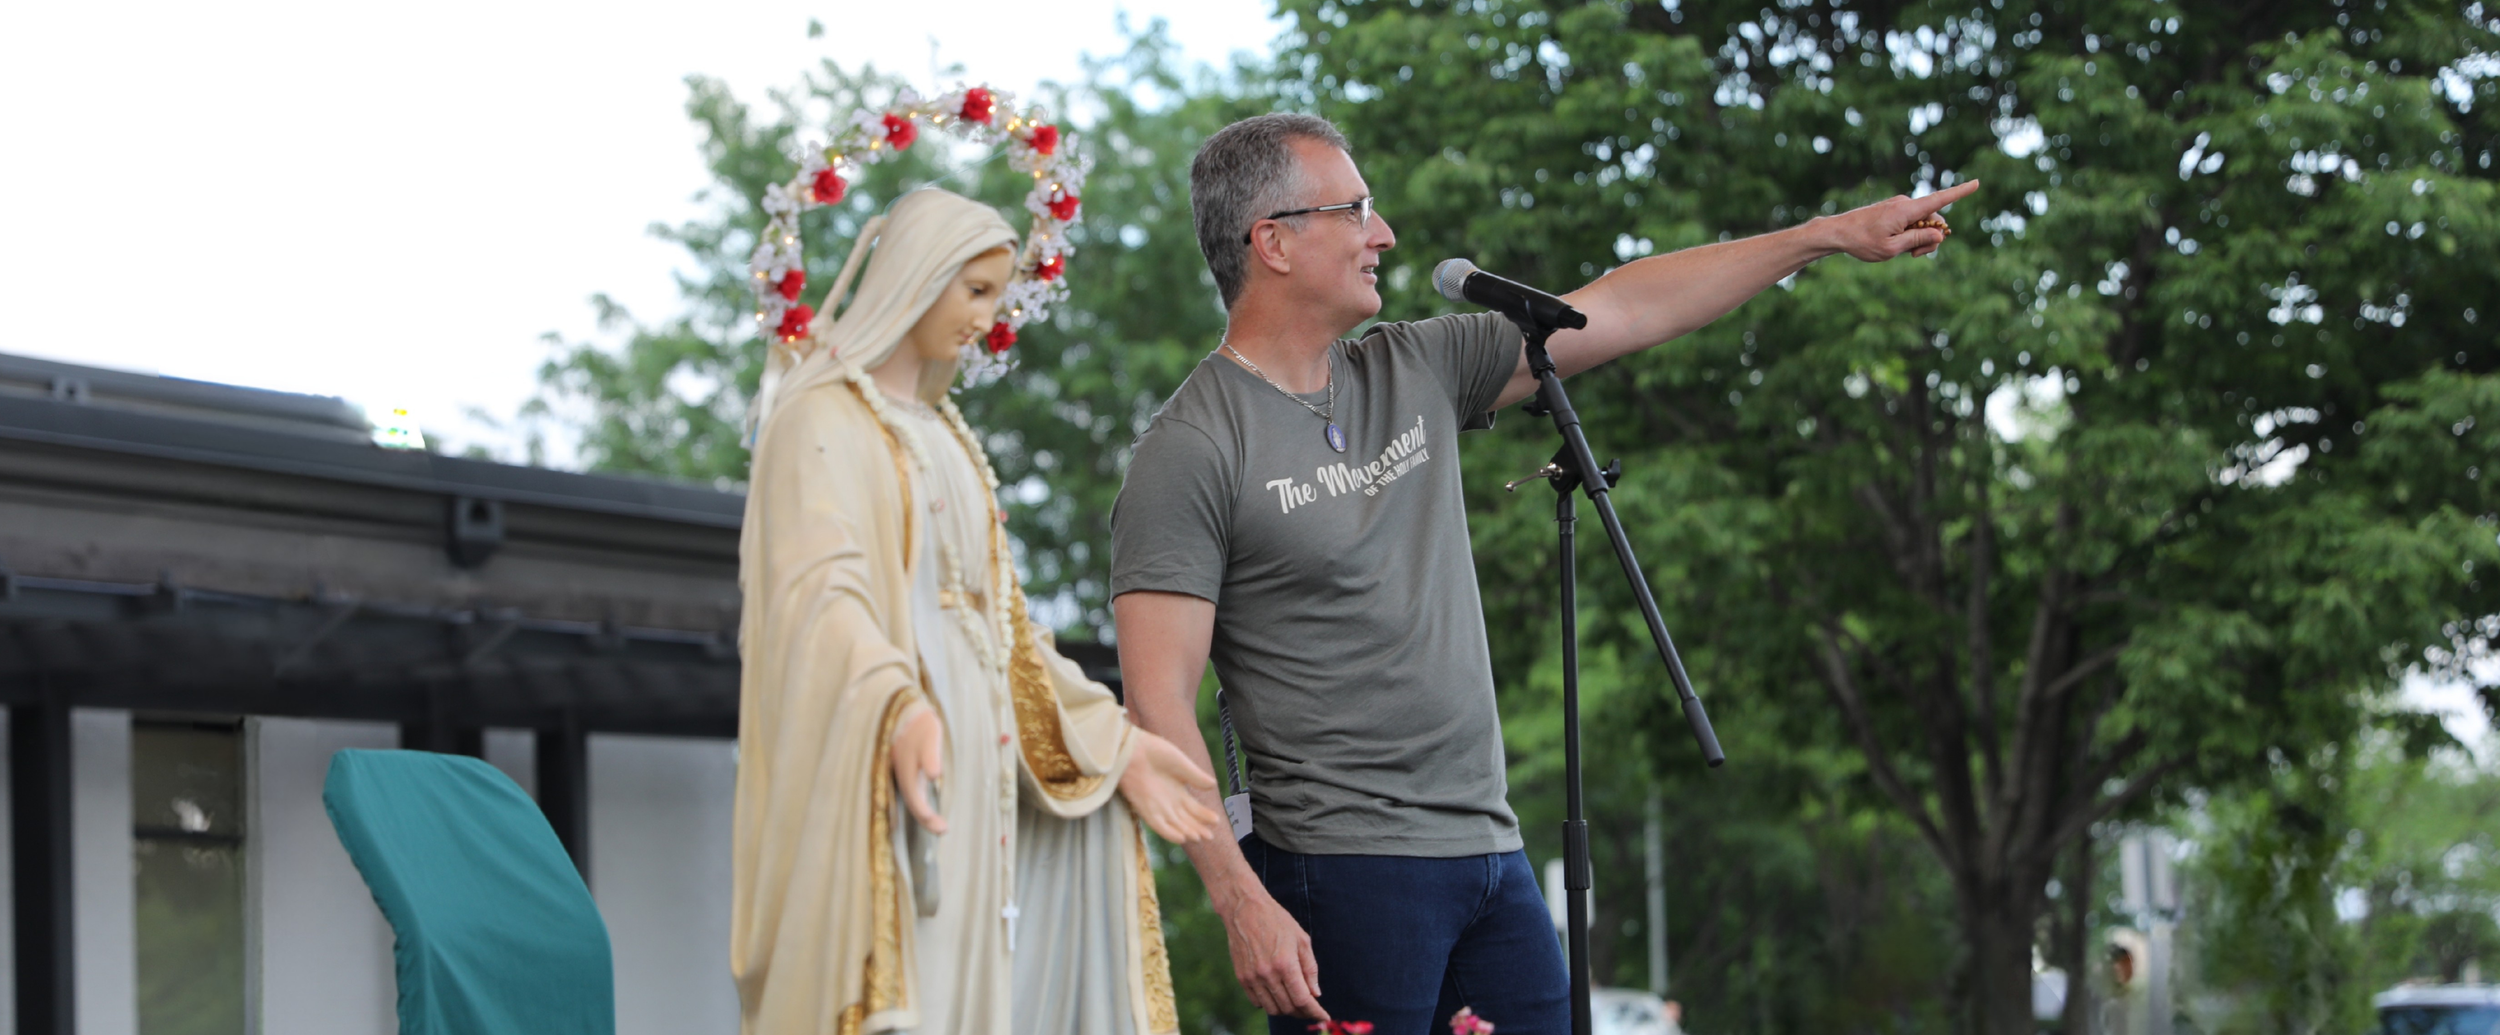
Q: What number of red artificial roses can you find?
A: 9